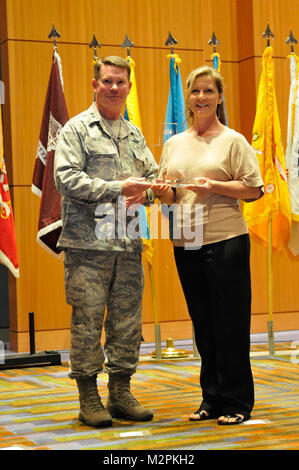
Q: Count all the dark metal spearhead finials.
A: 7